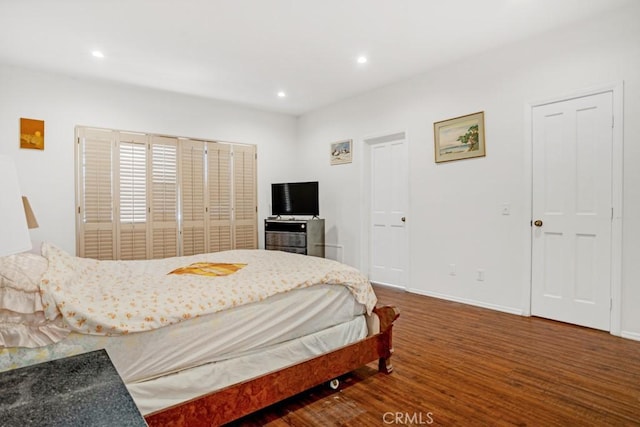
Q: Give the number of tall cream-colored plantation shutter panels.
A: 6